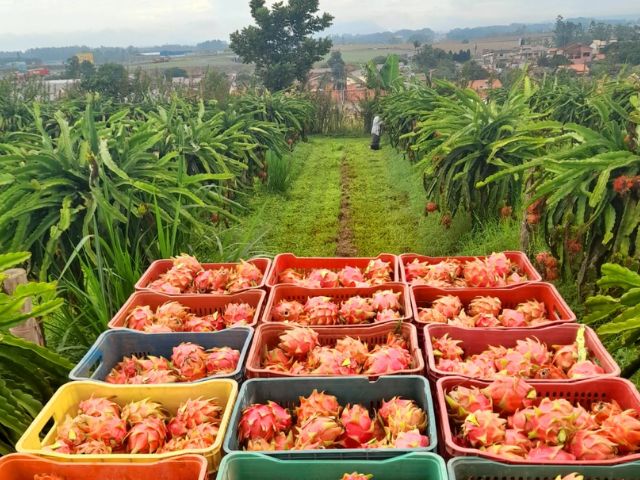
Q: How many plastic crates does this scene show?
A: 15